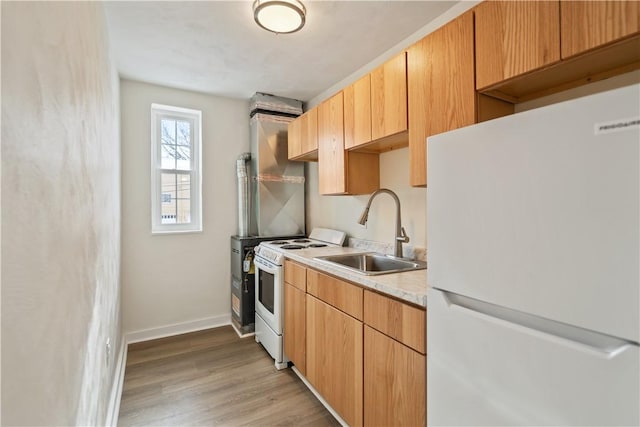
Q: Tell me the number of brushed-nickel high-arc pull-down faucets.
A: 1